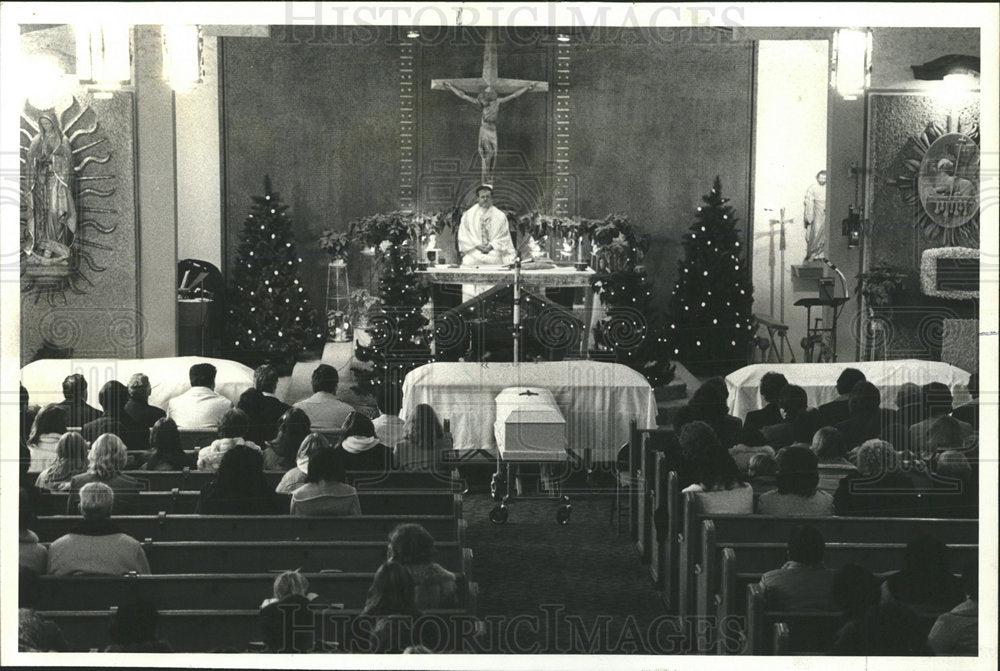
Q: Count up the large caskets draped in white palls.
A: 3